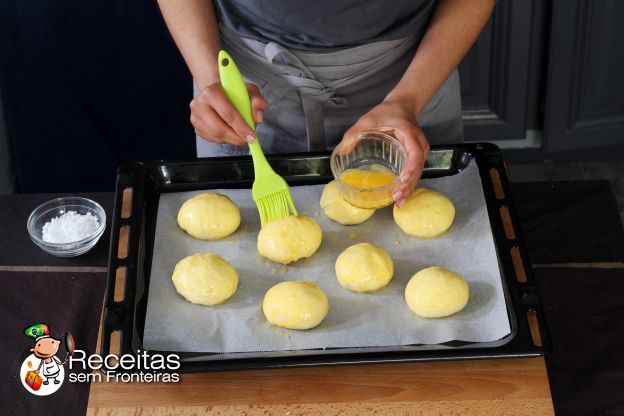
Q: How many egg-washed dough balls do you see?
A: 8